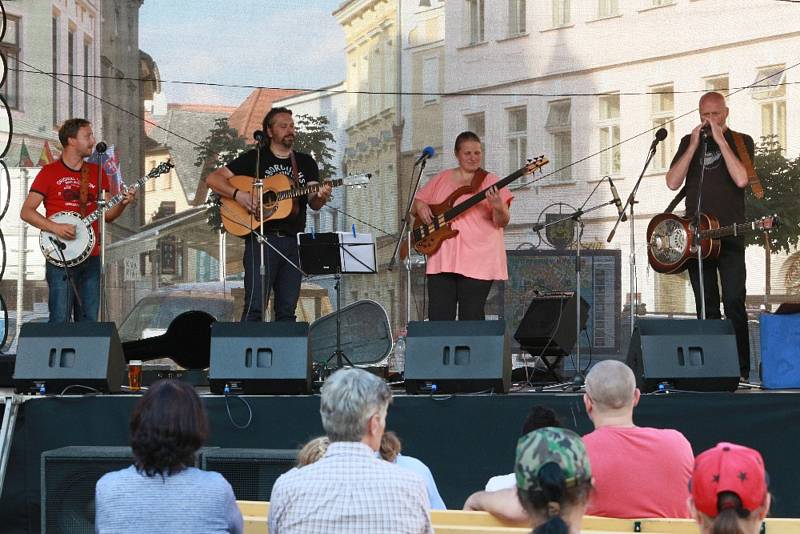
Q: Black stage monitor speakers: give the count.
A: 4